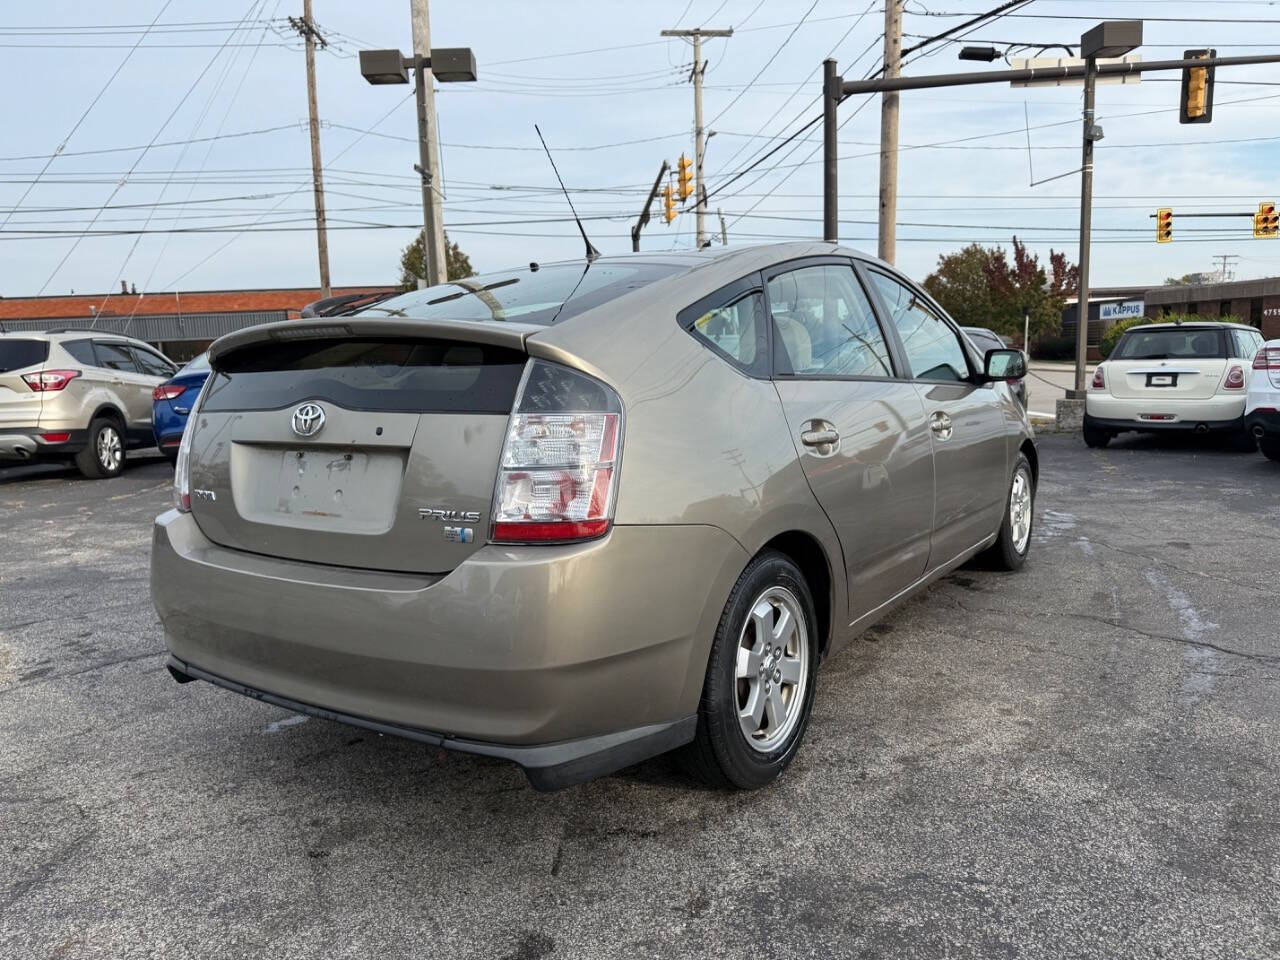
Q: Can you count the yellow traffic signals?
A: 5